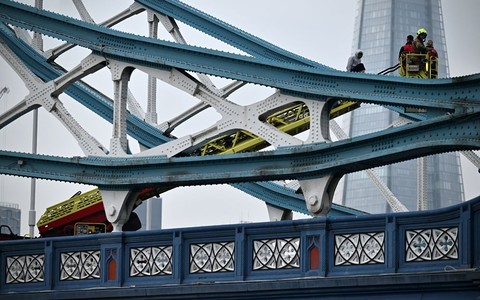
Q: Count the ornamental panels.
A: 7